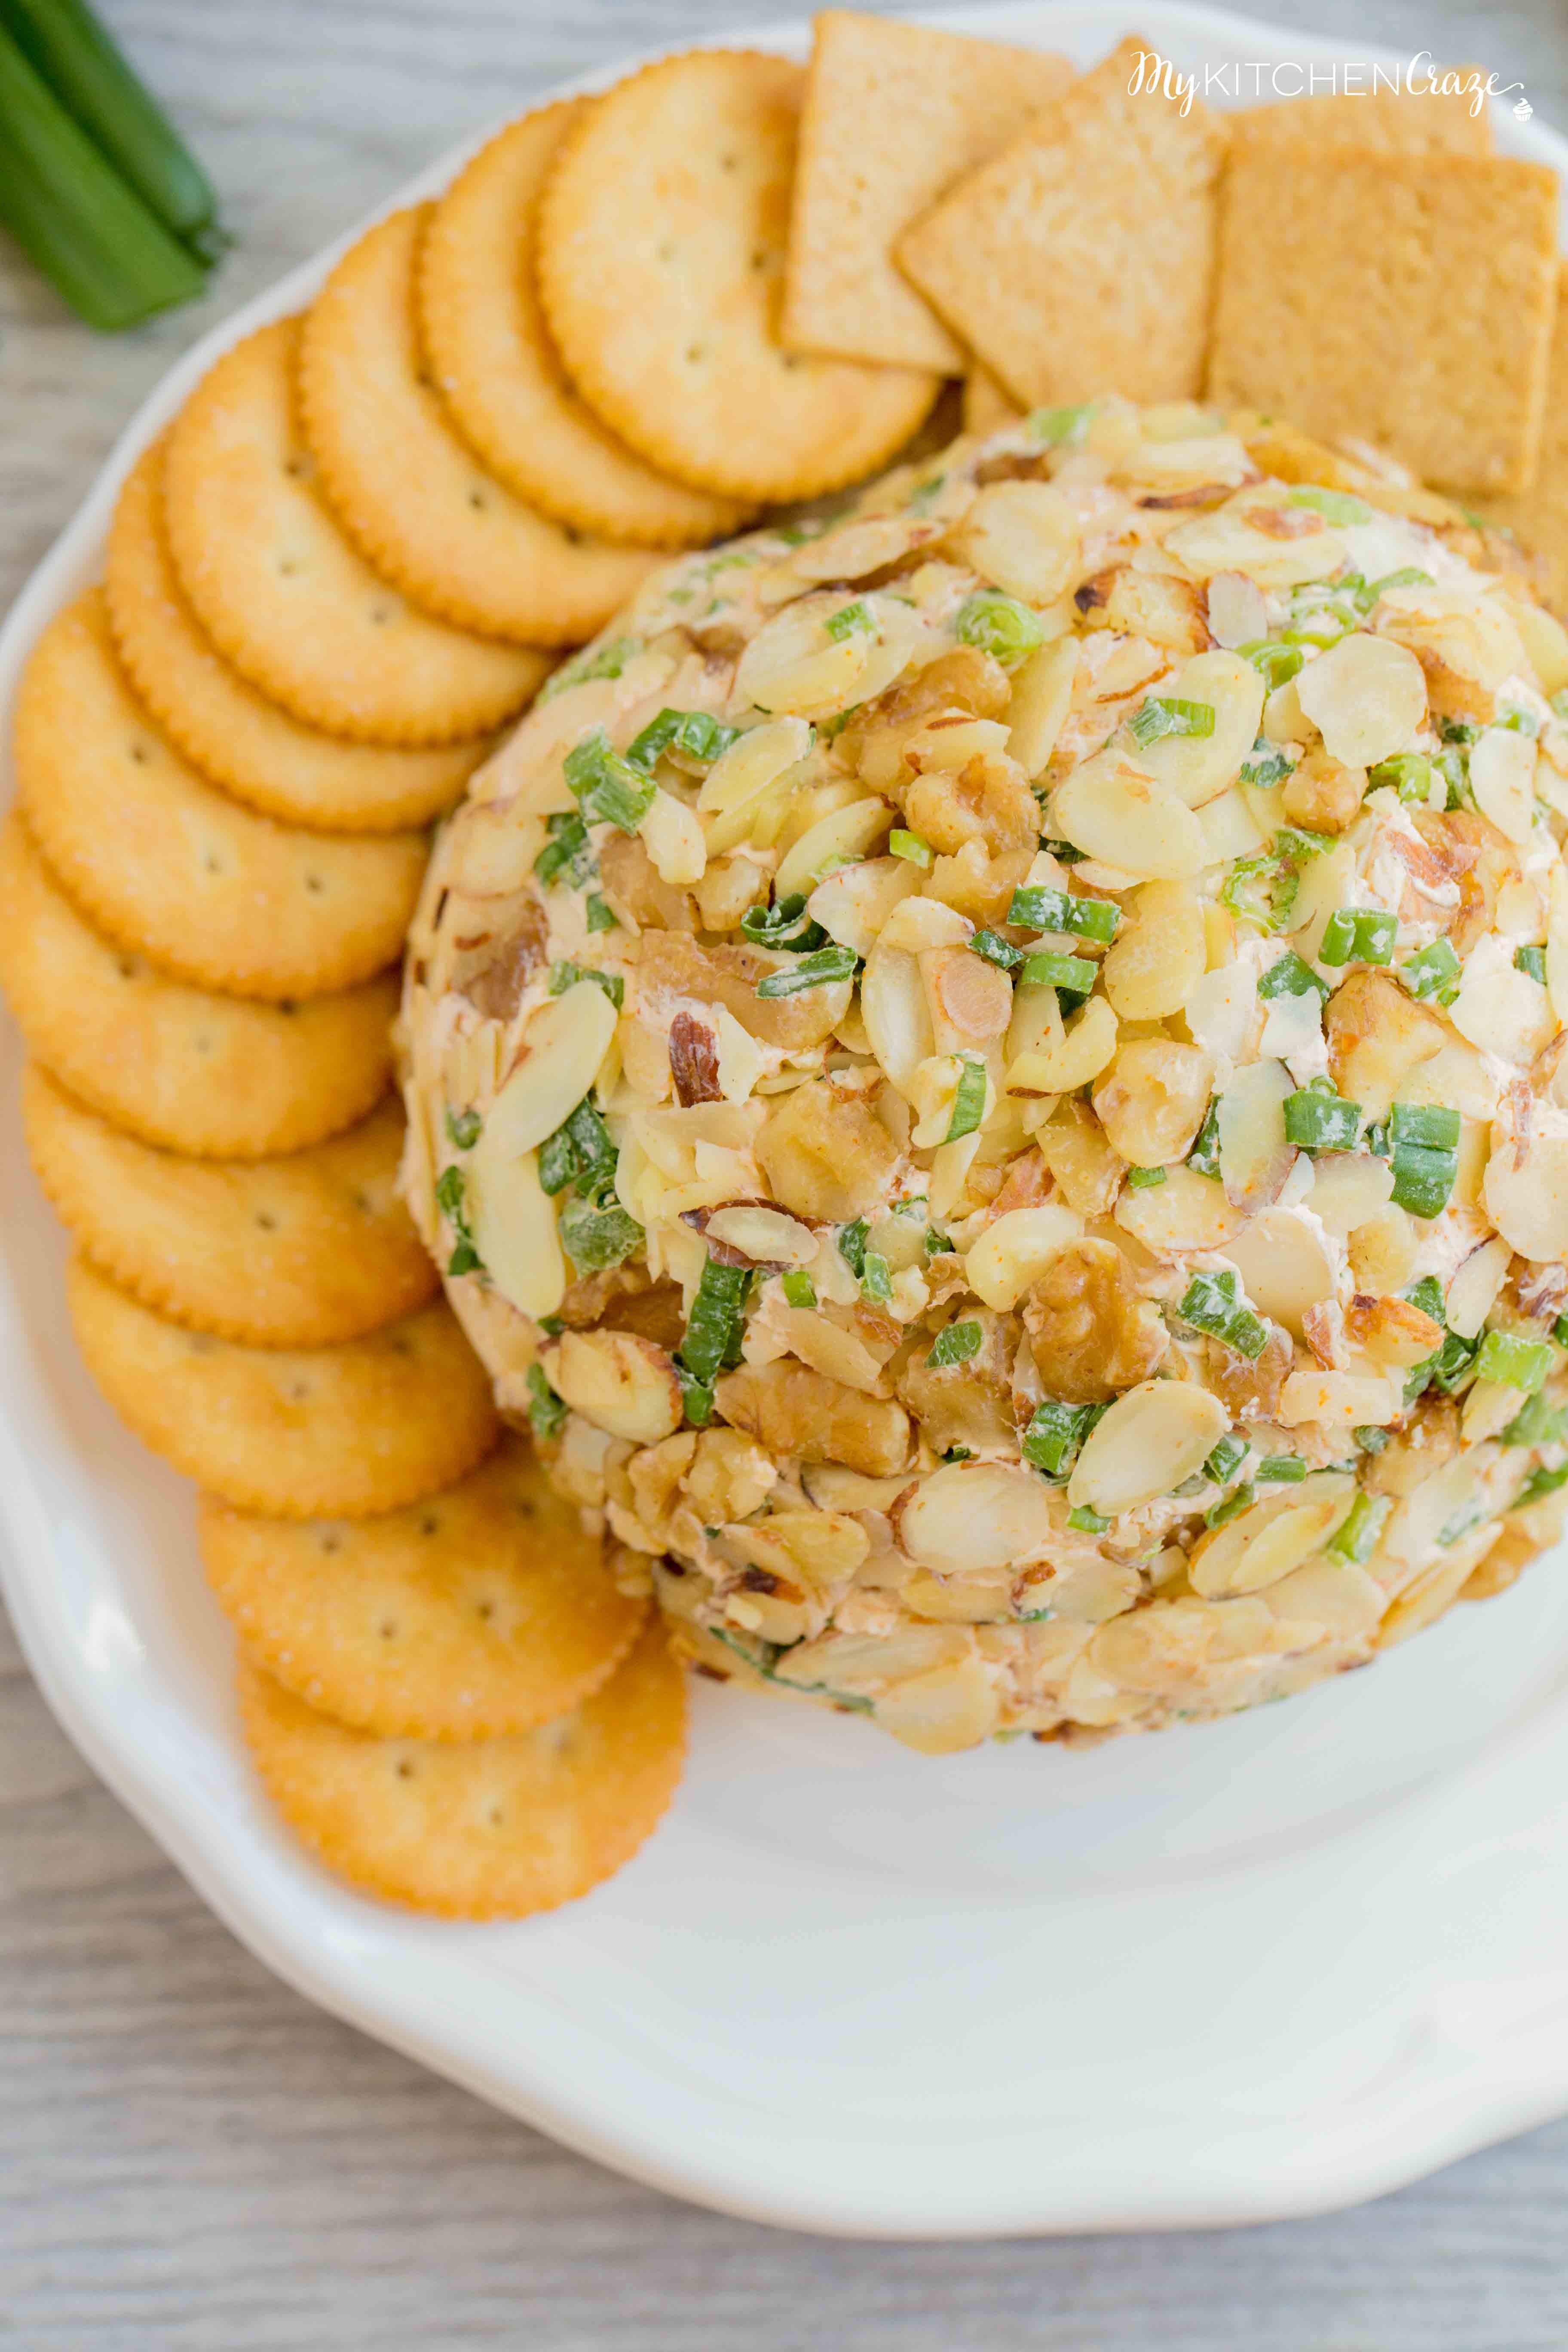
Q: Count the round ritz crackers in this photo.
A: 11